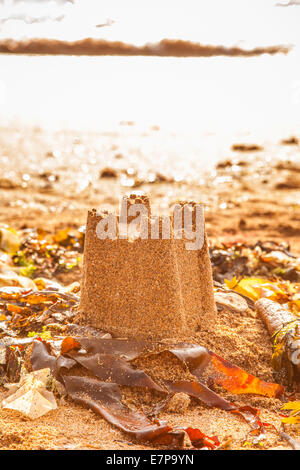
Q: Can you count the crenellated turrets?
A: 3